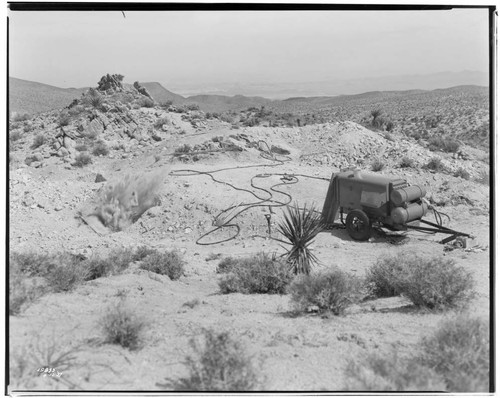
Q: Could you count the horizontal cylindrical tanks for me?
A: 2